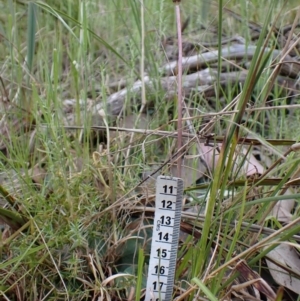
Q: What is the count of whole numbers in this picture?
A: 7